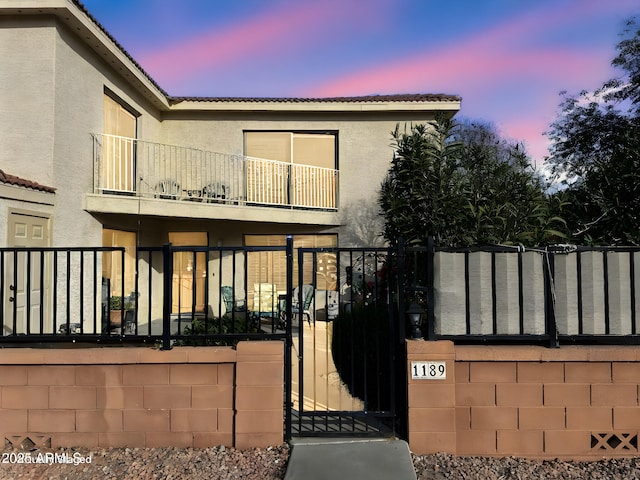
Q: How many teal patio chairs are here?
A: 2